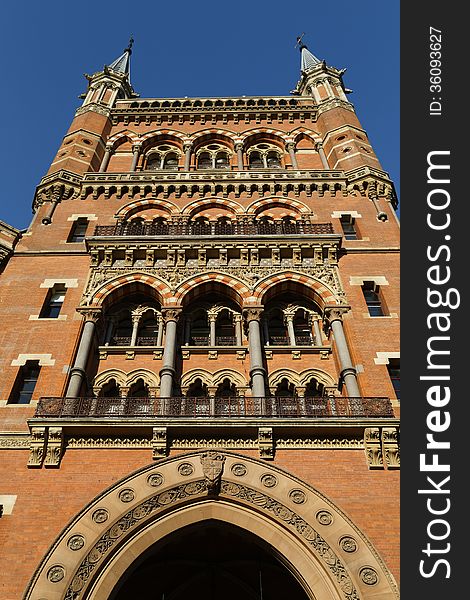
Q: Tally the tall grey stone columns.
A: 4